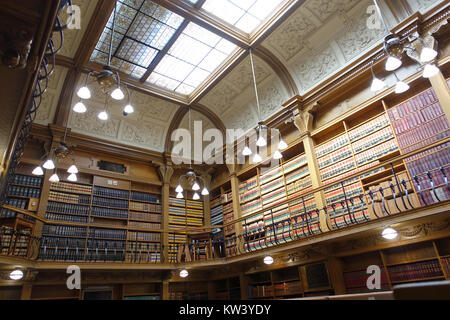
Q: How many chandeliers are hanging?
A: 5